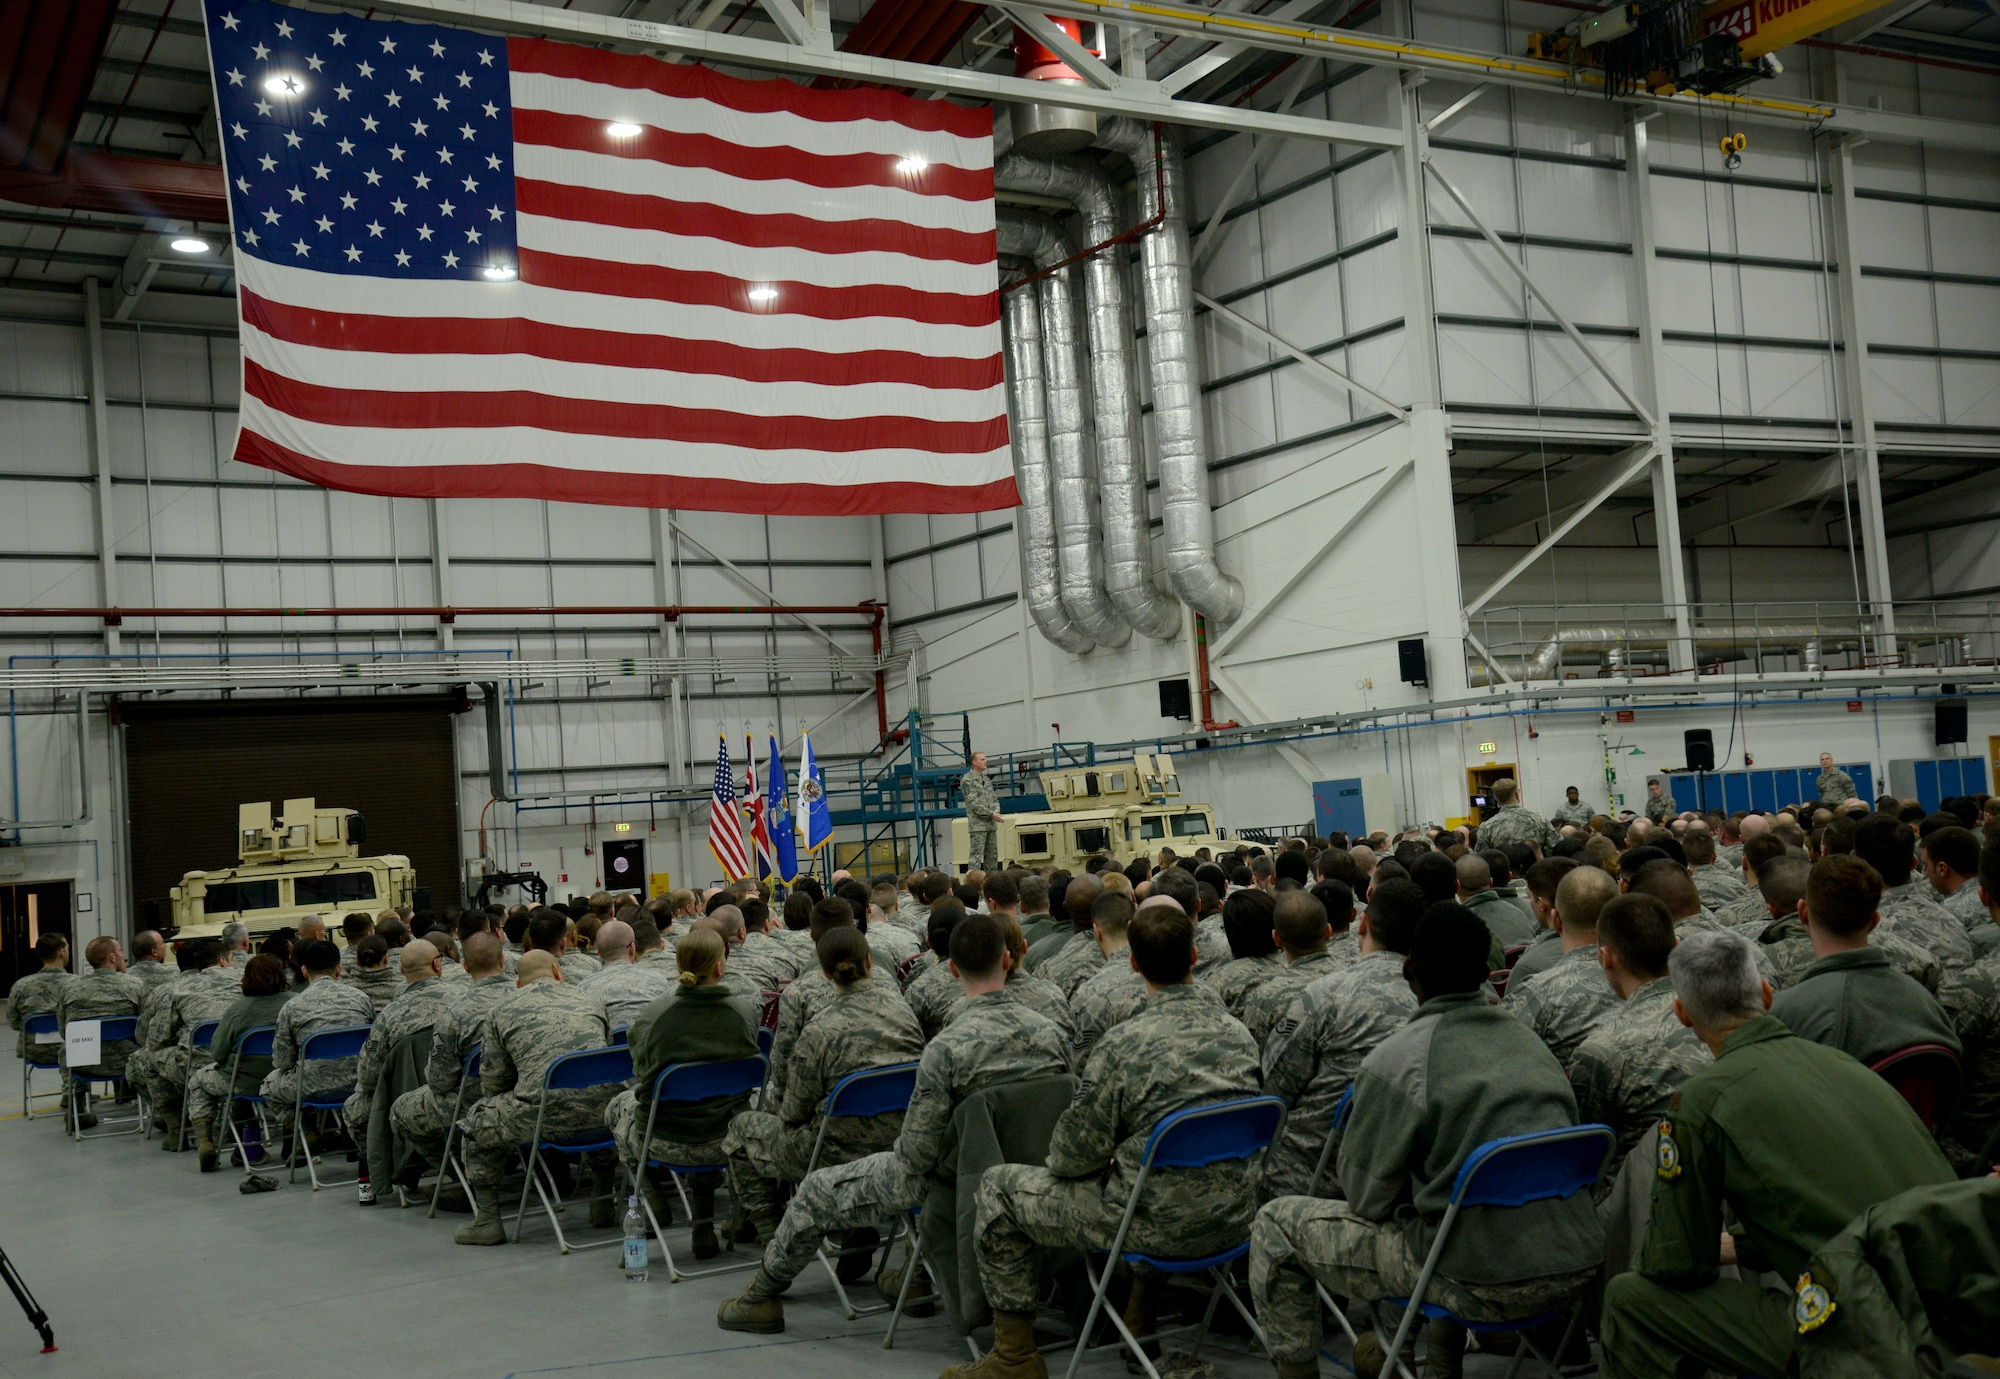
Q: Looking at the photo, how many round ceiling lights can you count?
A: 6